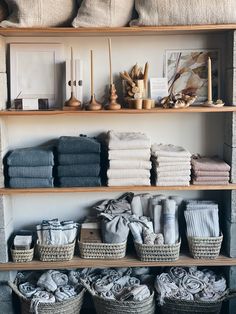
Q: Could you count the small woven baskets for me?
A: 5